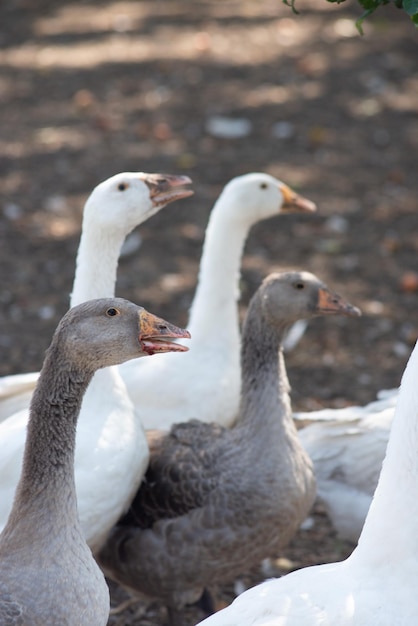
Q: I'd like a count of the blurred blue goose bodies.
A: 0